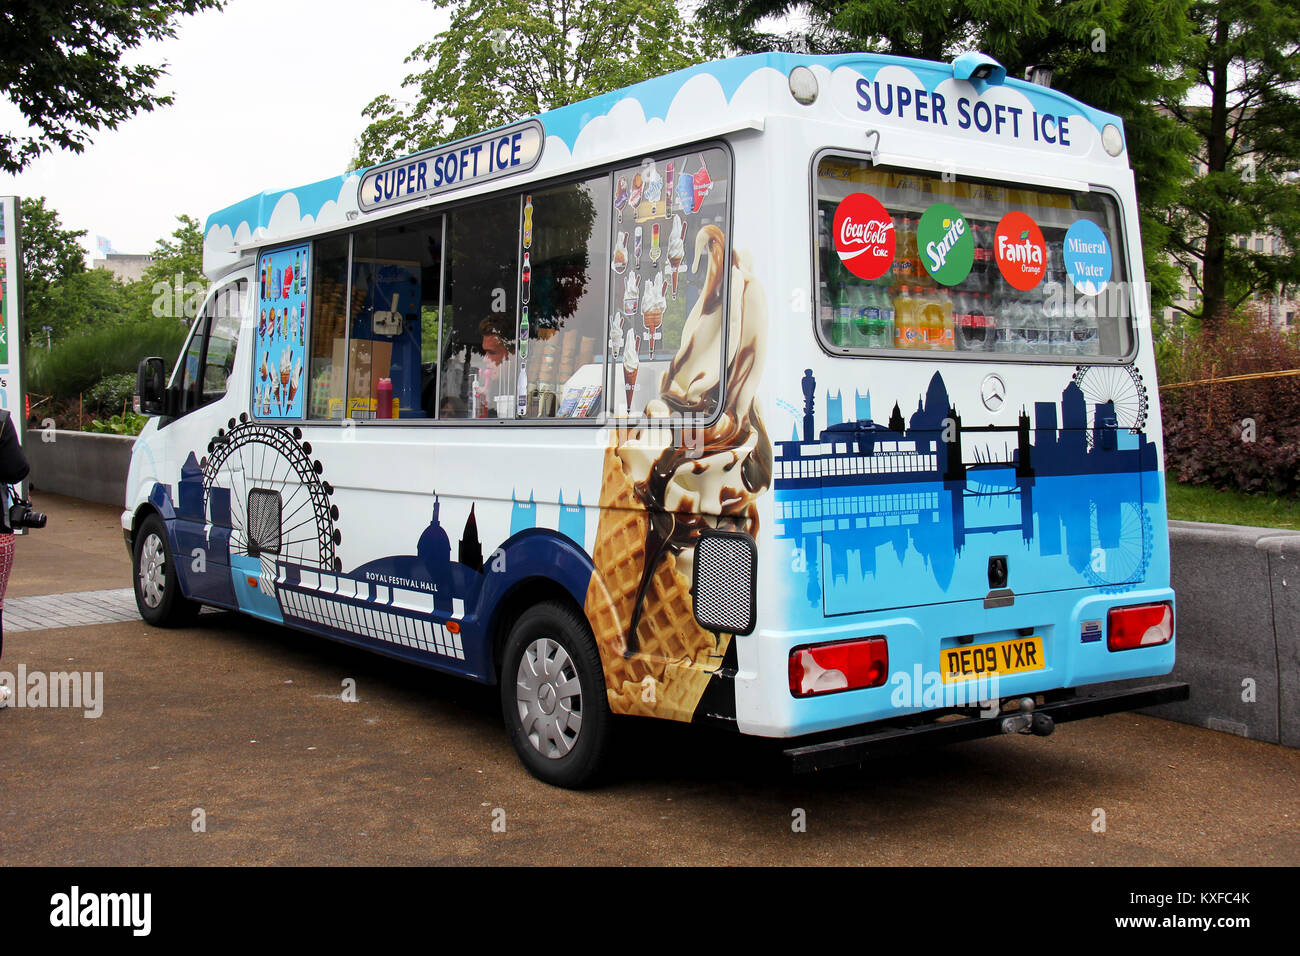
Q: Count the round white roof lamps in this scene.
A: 2